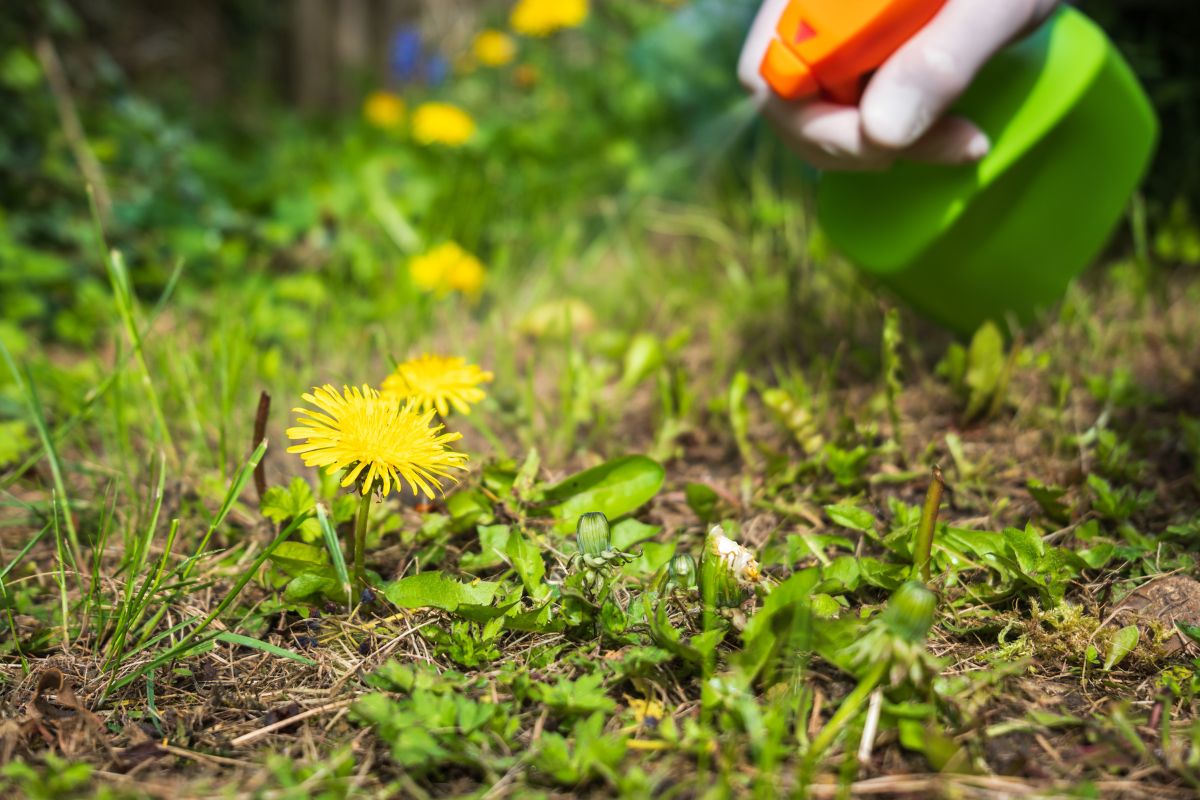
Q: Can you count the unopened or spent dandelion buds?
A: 4